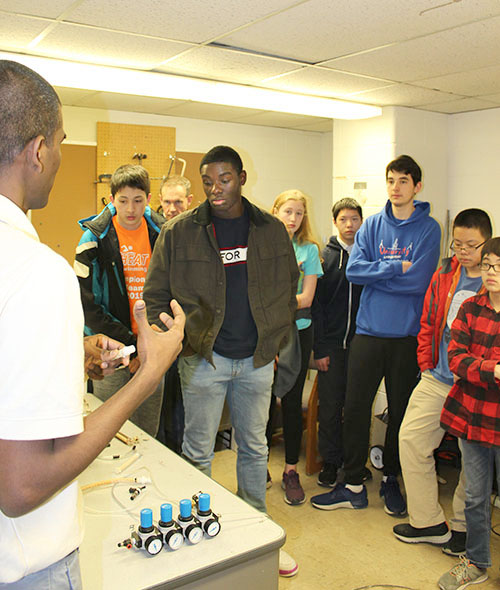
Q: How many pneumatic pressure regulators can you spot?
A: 4